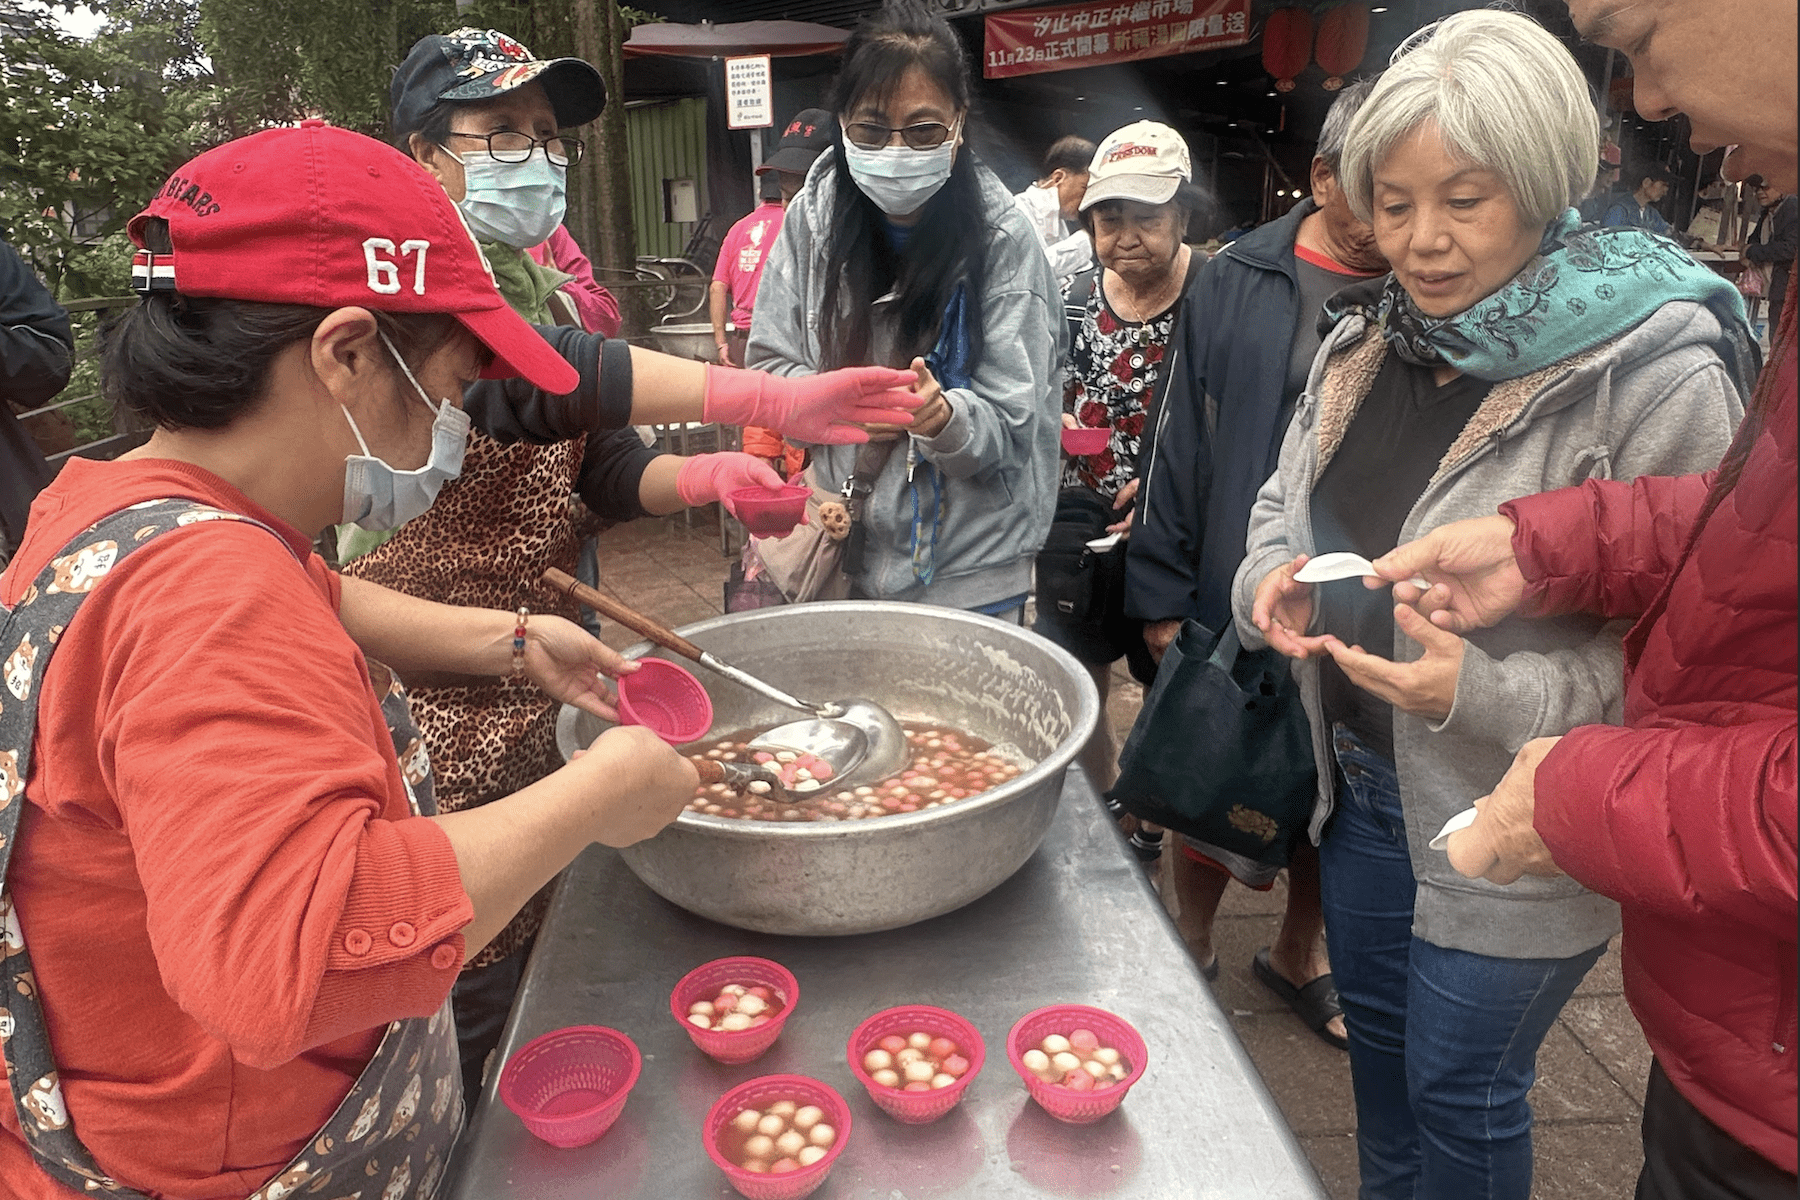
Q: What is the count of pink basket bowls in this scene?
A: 8